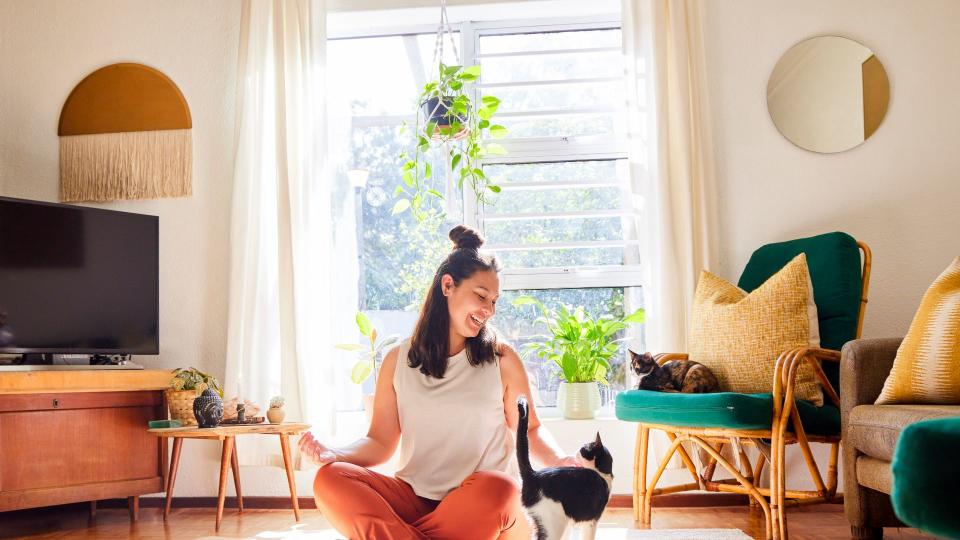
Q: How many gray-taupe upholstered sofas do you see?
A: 1